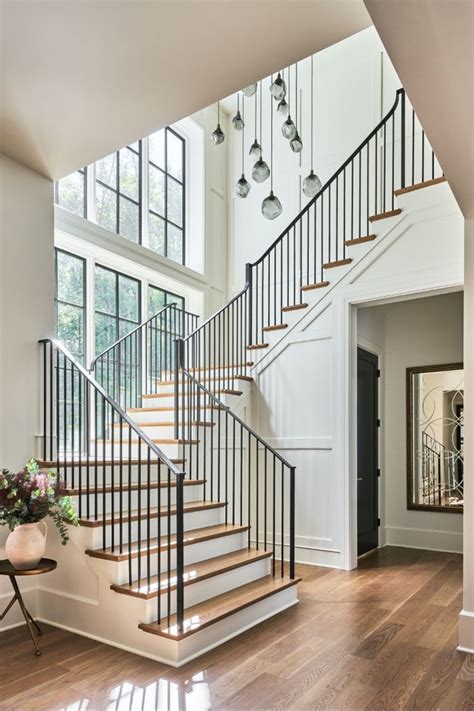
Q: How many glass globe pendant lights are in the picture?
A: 12